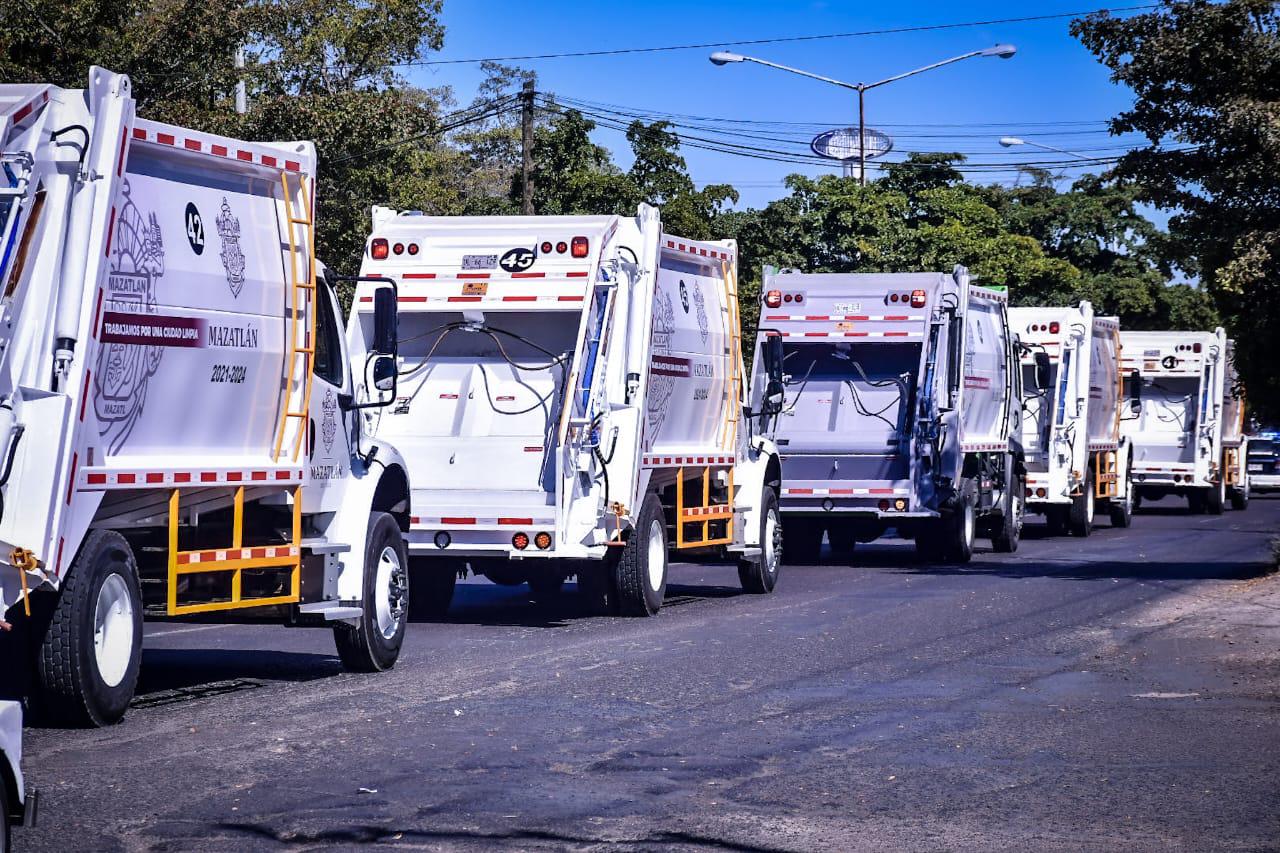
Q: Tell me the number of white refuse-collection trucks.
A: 5